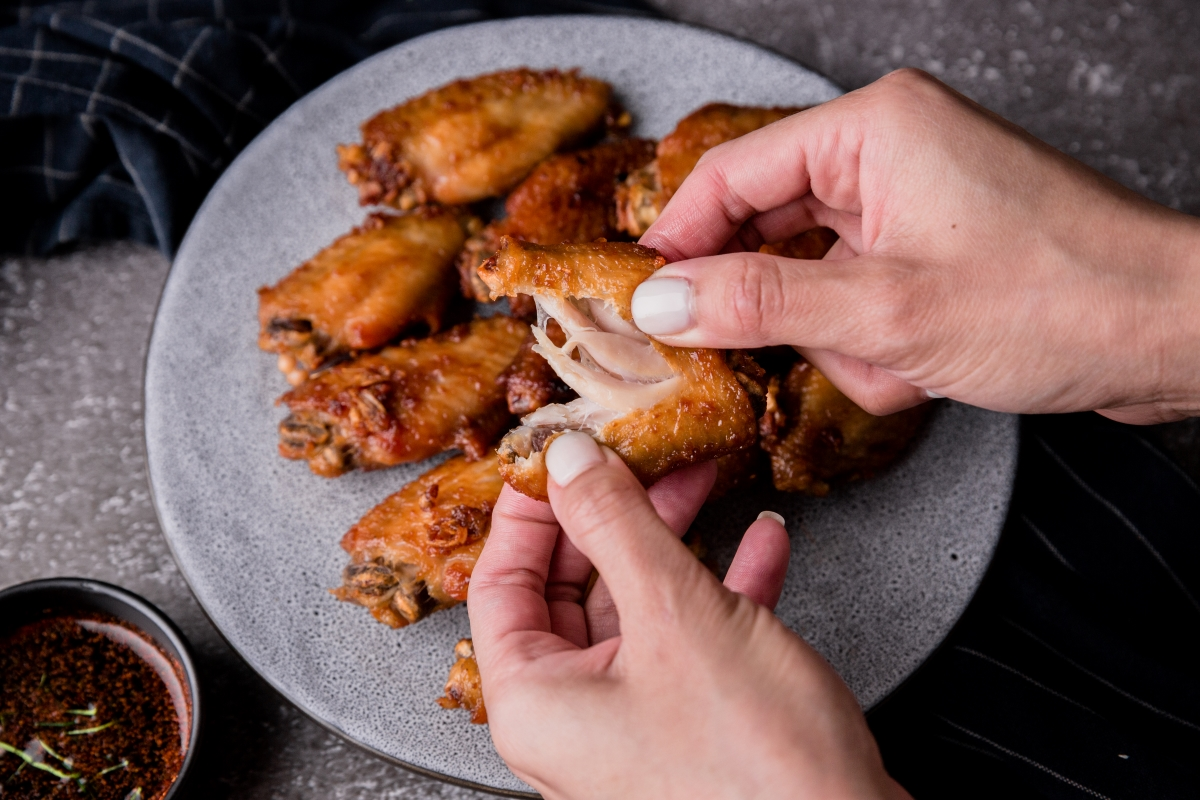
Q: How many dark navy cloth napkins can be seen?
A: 2